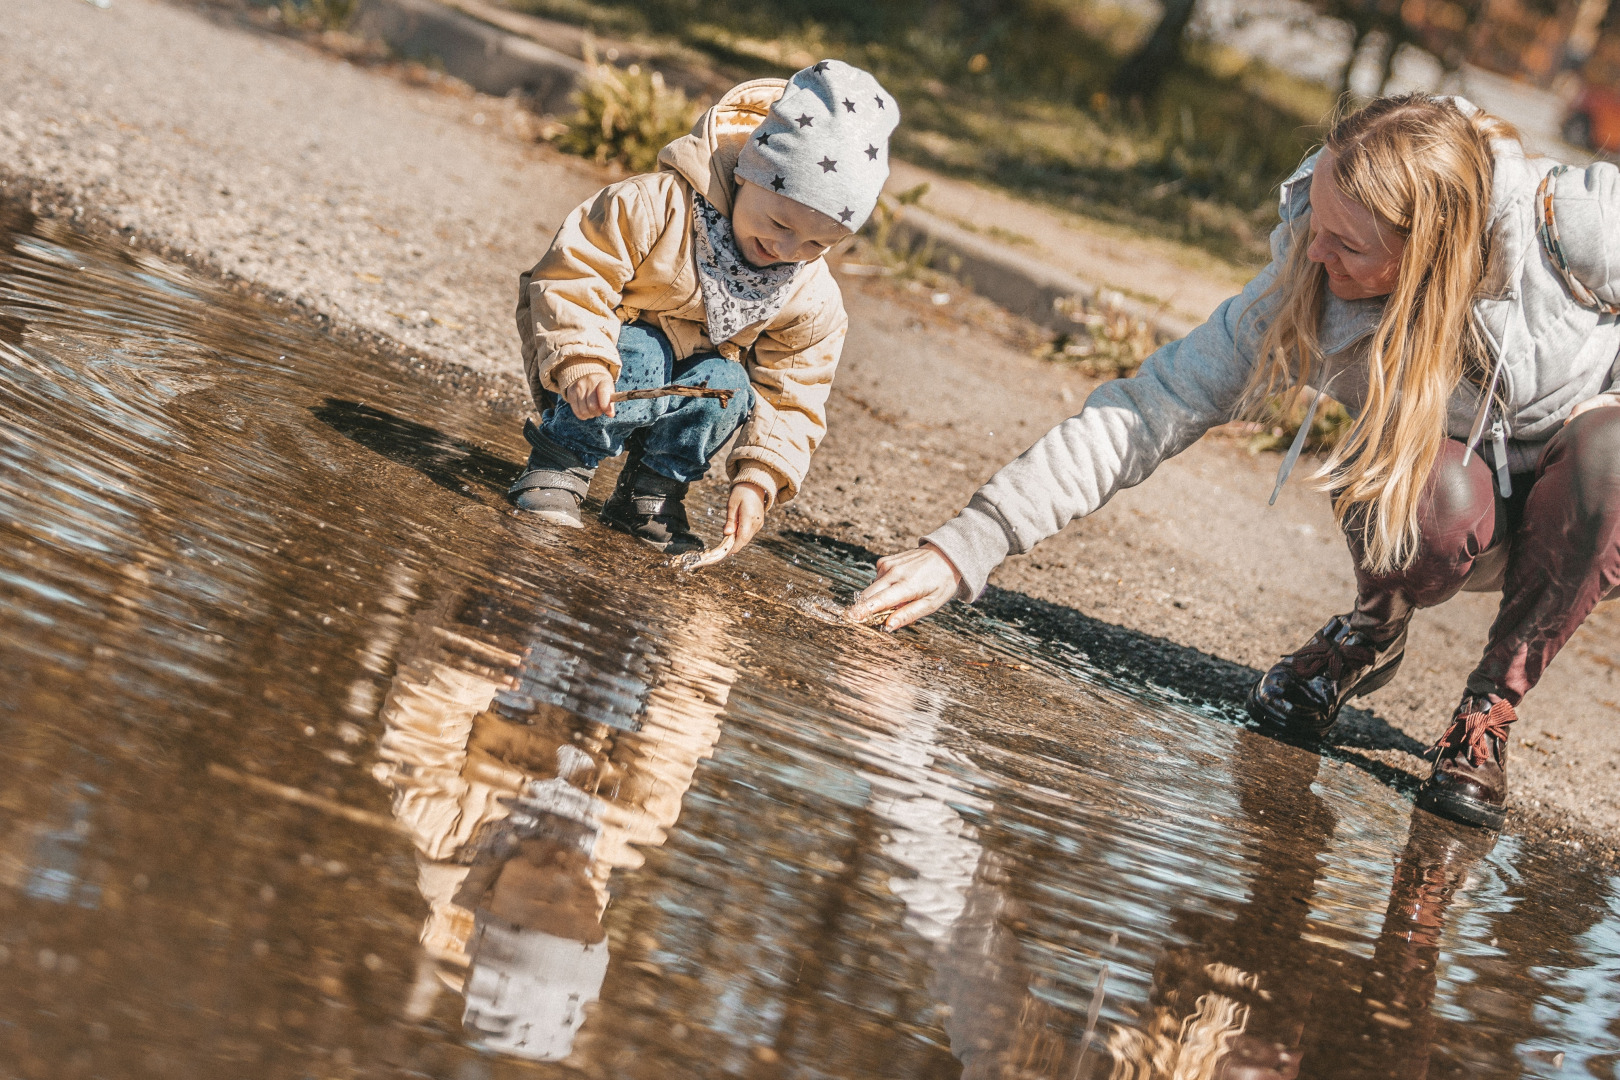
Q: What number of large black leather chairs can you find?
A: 0